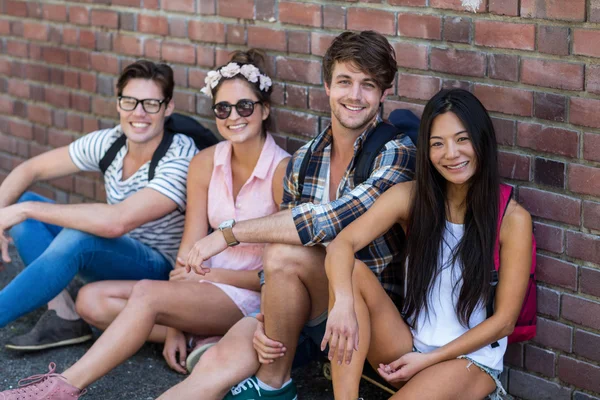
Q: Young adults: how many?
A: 4